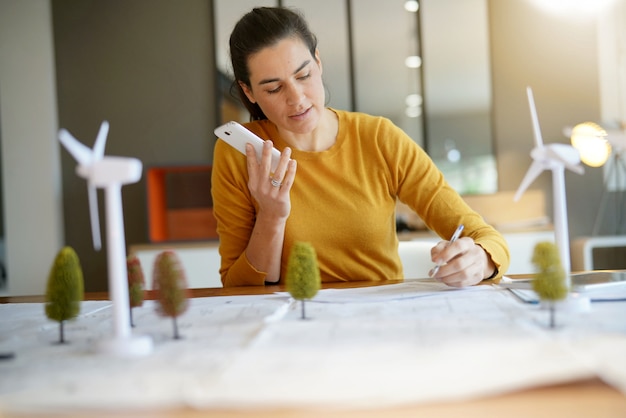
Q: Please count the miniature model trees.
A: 5